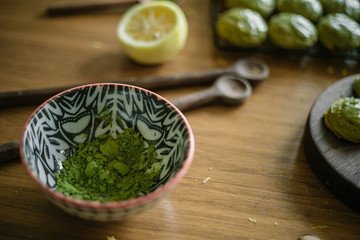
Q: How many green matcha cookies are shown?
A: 8